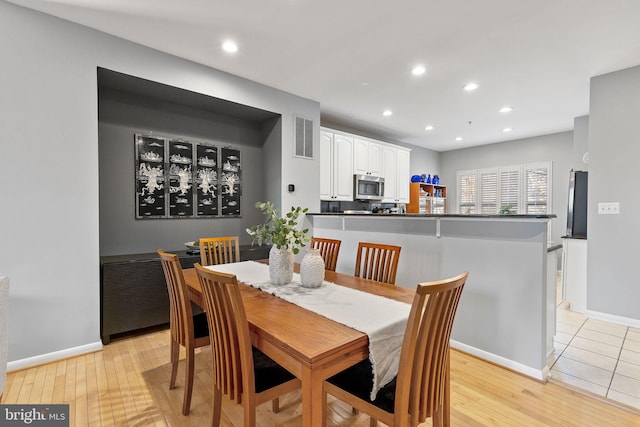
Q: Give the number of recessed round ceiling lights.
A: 8